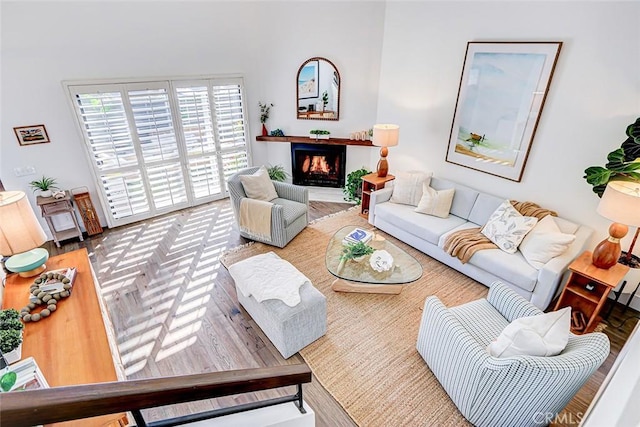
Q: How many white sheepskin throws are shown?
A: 1